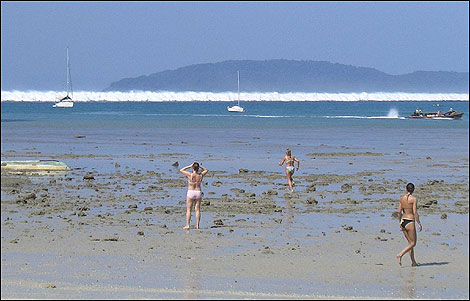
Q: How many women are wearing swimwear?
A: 3